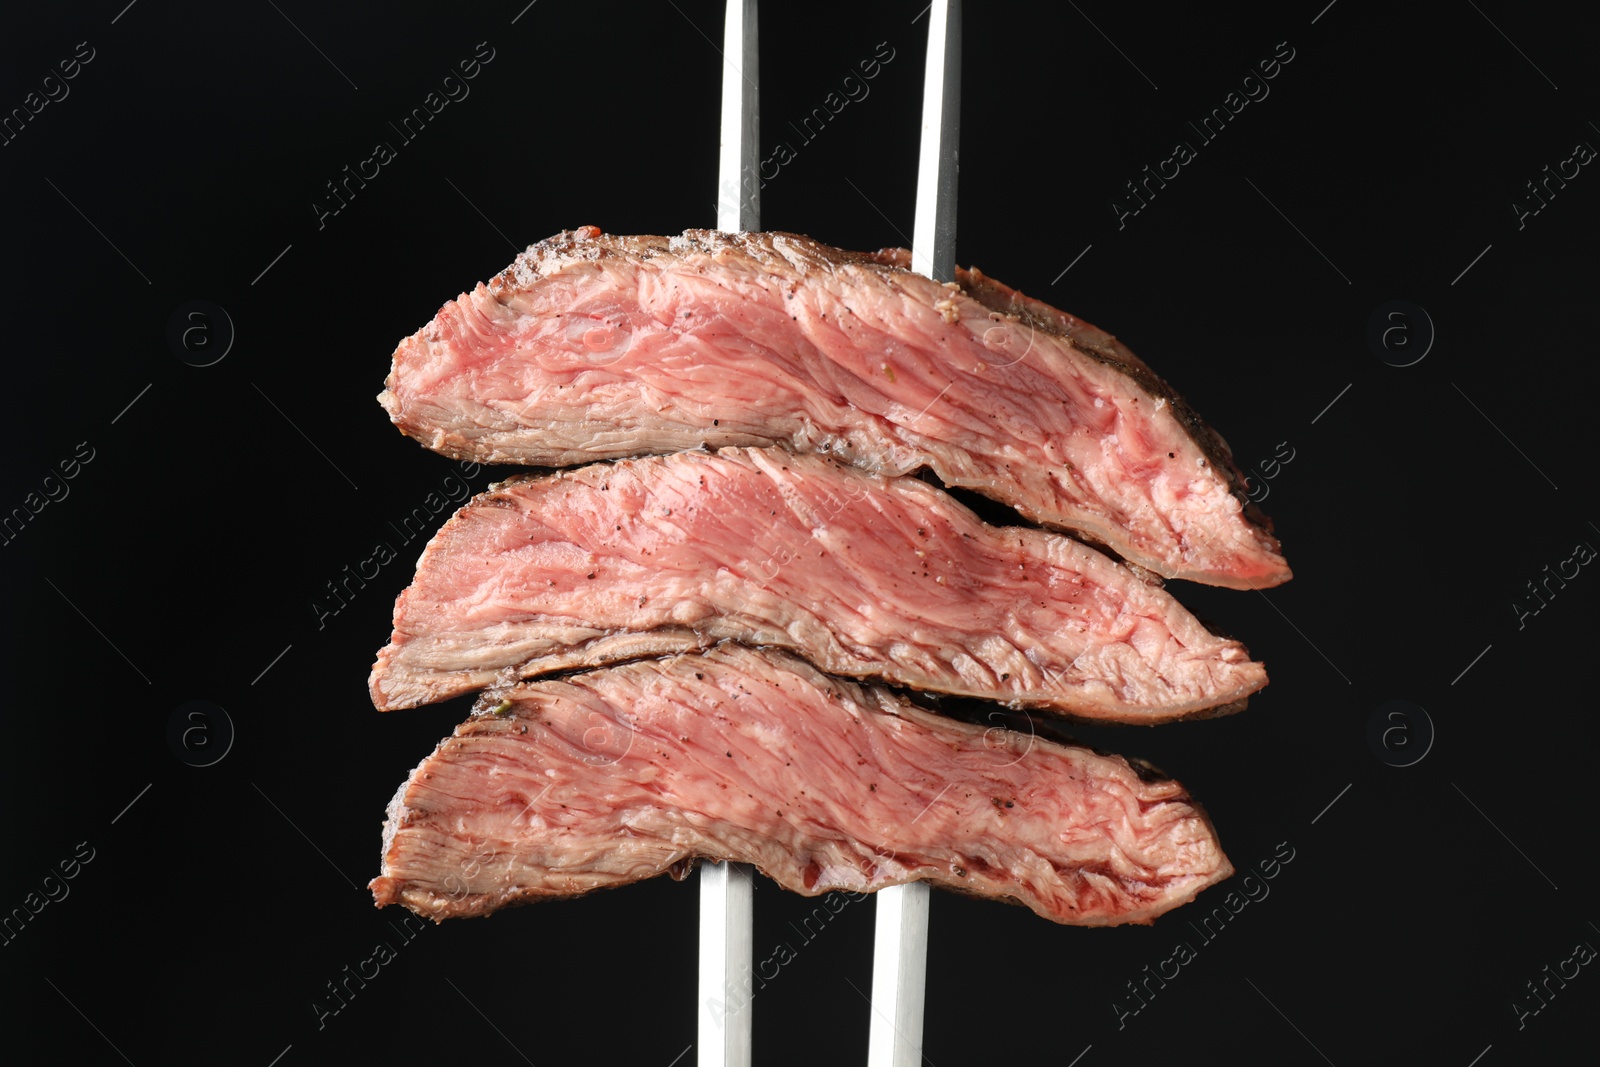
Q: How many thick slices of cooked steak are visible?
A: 3